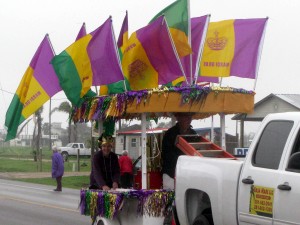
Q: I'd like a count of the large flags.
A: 8